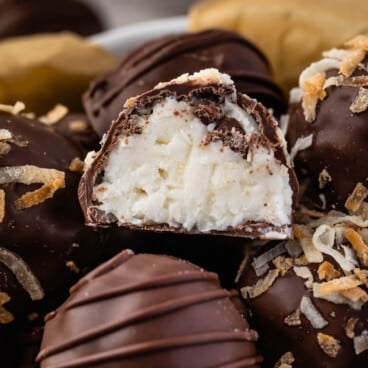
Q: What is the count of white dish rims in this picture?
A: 1